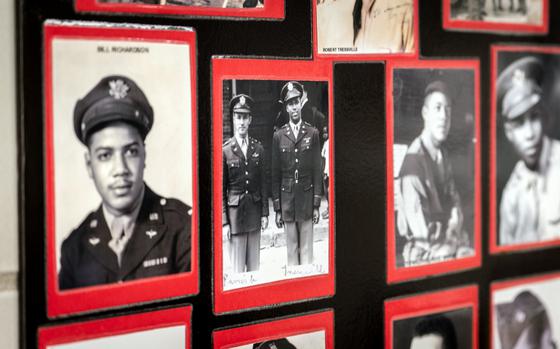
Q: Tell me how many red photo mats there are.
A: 11